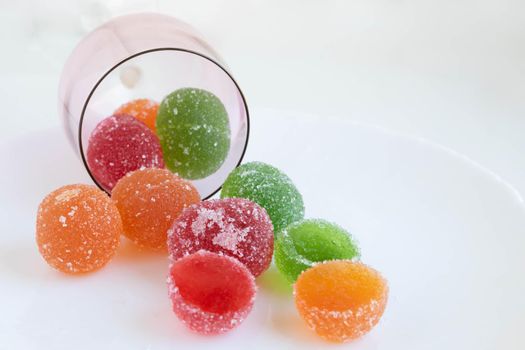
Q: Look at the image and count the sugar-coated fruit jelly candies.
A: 10